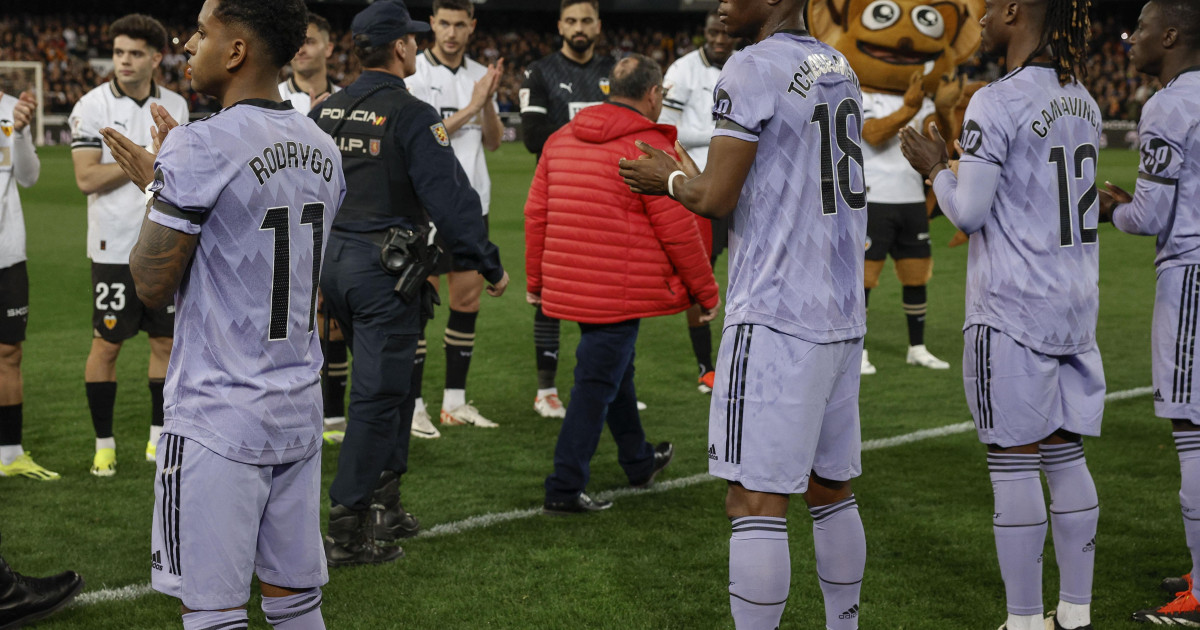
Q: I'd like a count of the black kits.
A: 1